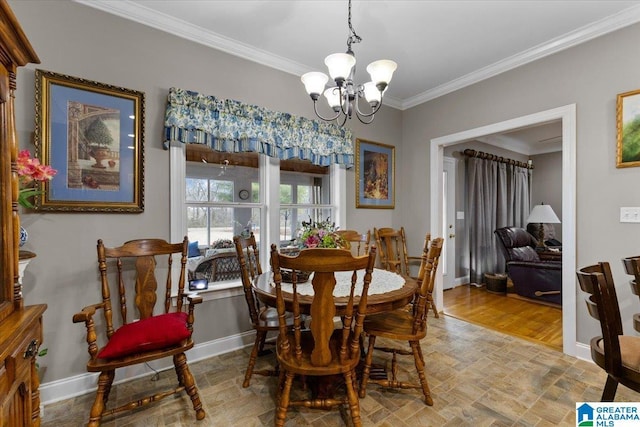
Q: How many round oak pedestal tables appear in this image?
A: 1